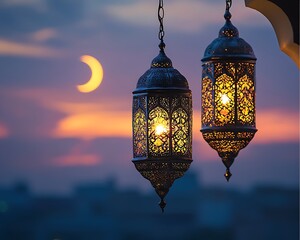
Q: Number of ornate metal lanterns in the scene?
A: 2